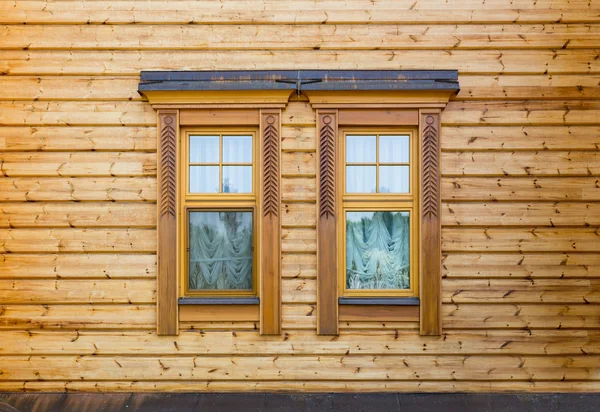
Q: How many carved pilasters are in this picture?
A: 4